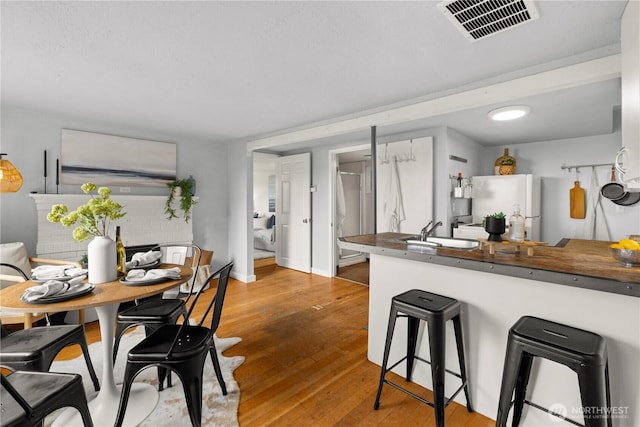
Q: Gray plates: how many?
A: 4